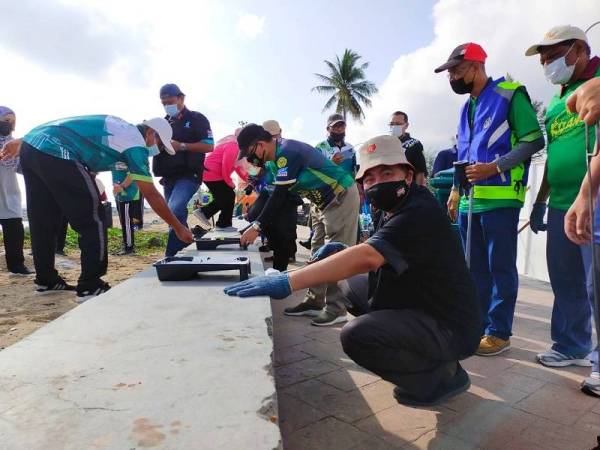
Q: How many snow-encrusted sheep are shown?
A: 0